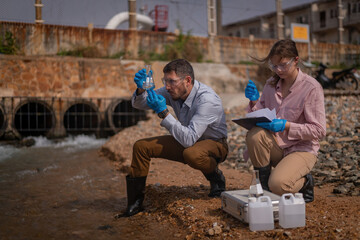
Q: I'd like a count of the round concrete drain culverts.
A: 4